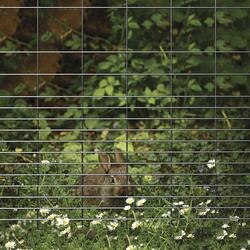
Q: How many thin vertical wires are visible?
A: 5